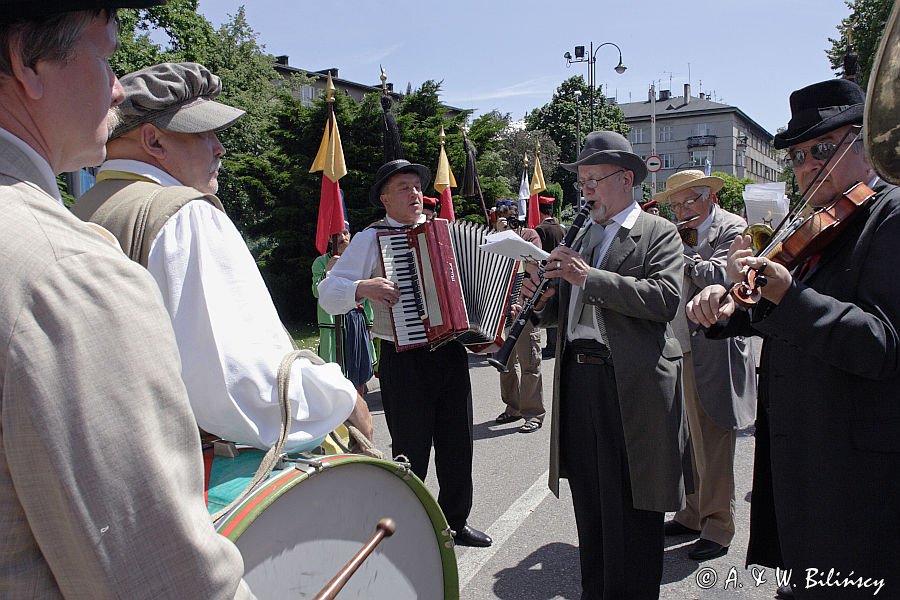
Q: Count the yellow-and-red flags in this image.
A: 3